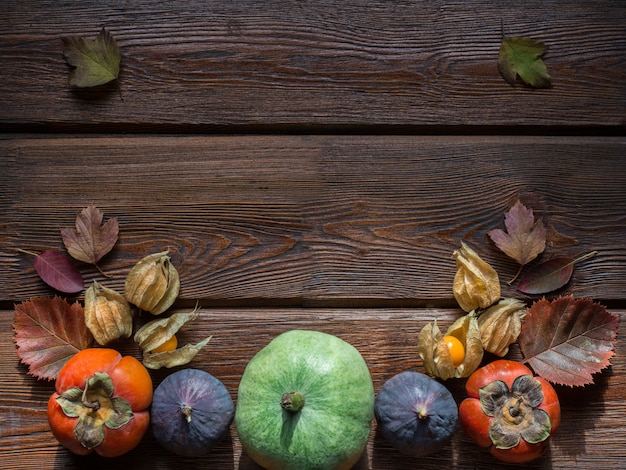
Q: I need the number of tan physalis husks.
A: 6